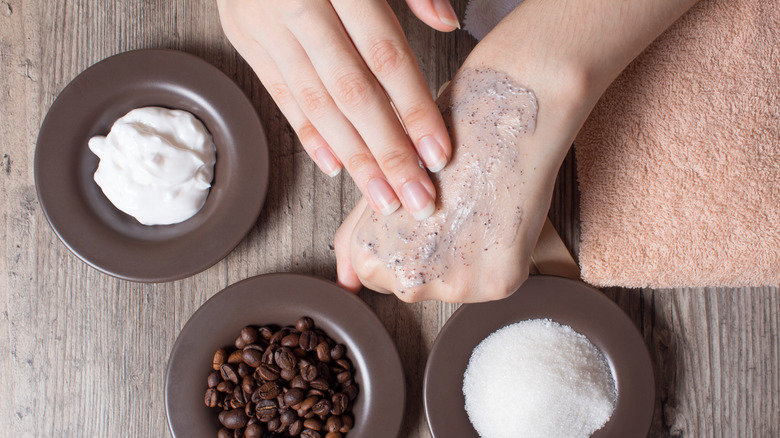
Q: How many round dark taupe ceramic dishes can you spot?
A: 3